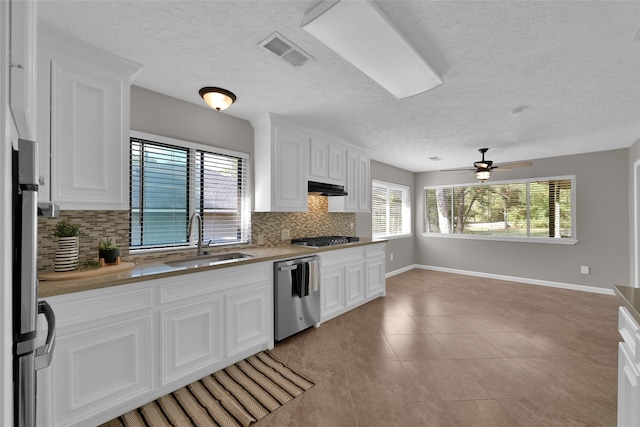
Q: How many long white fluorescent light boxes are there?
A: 1